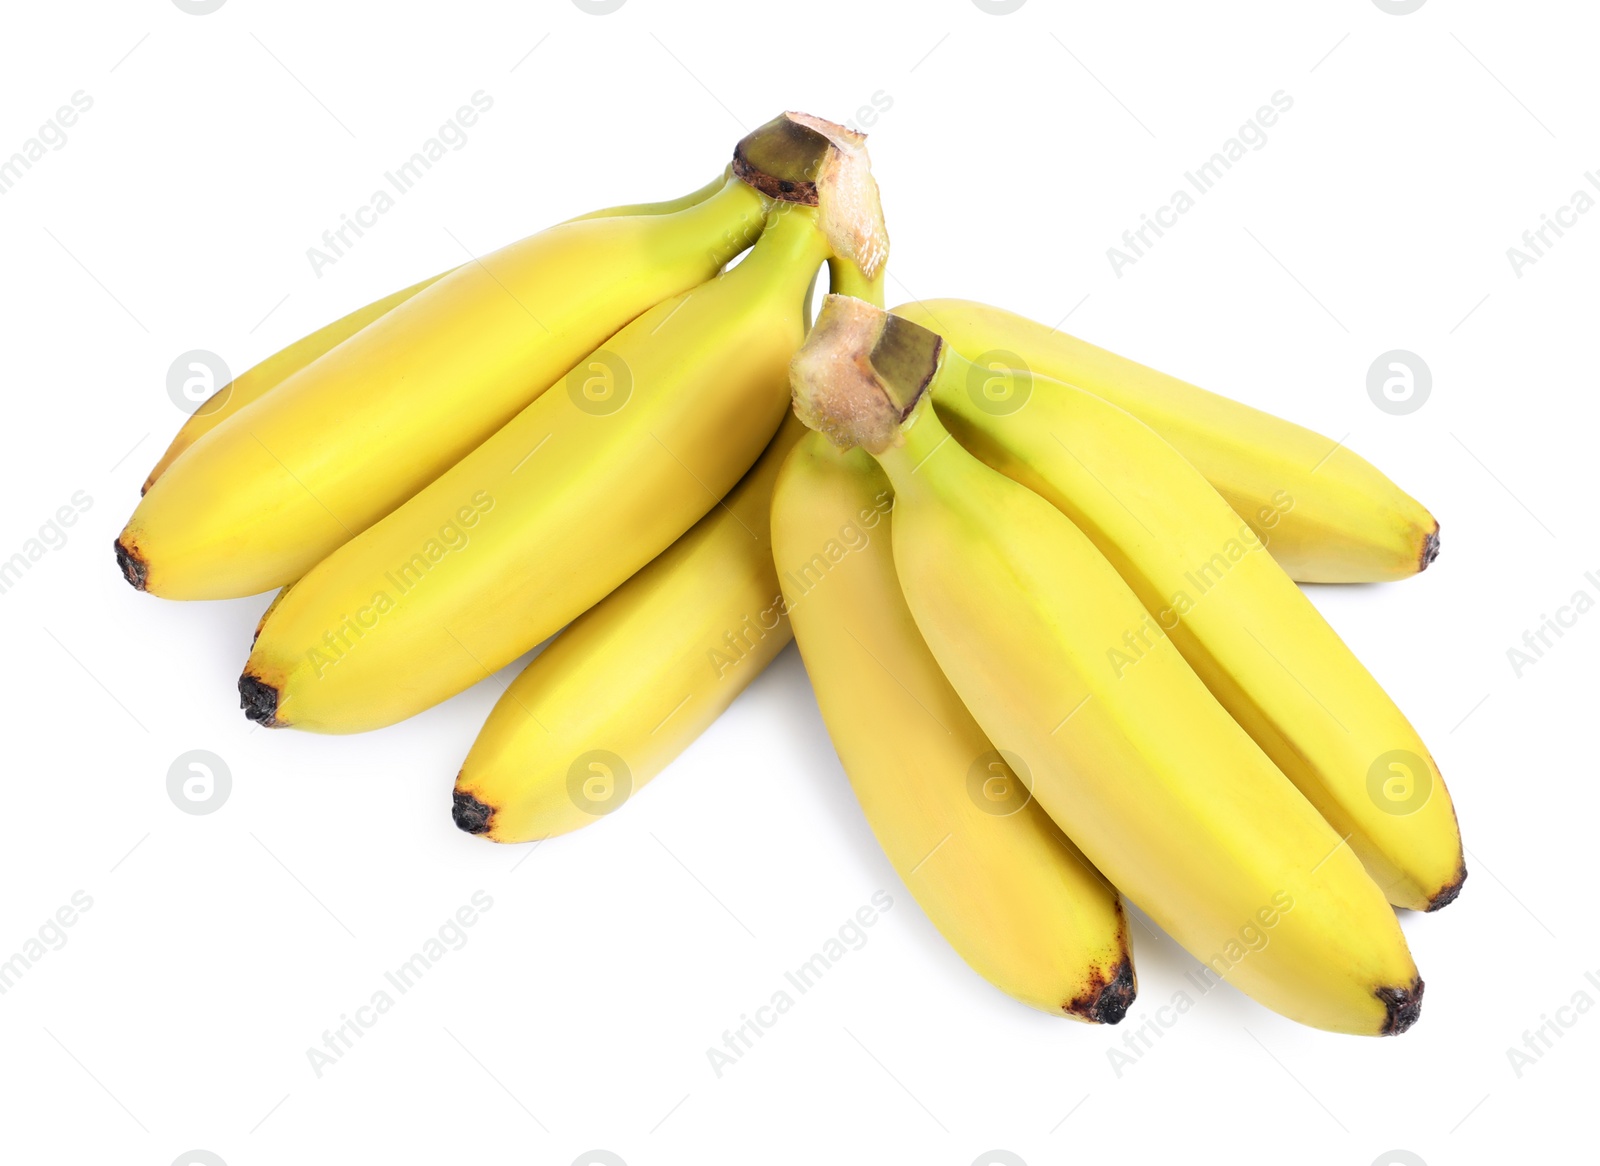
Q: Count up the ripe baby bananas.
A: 9